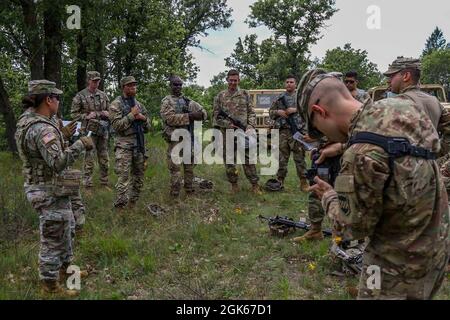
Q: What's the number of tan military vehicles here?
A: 2